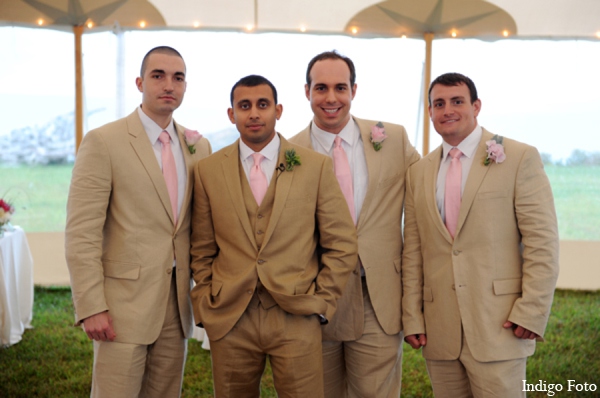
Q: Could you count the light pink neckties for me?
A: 4